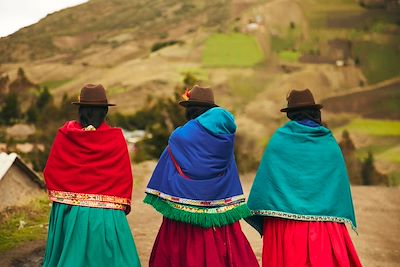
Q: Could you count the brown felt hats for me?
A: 3